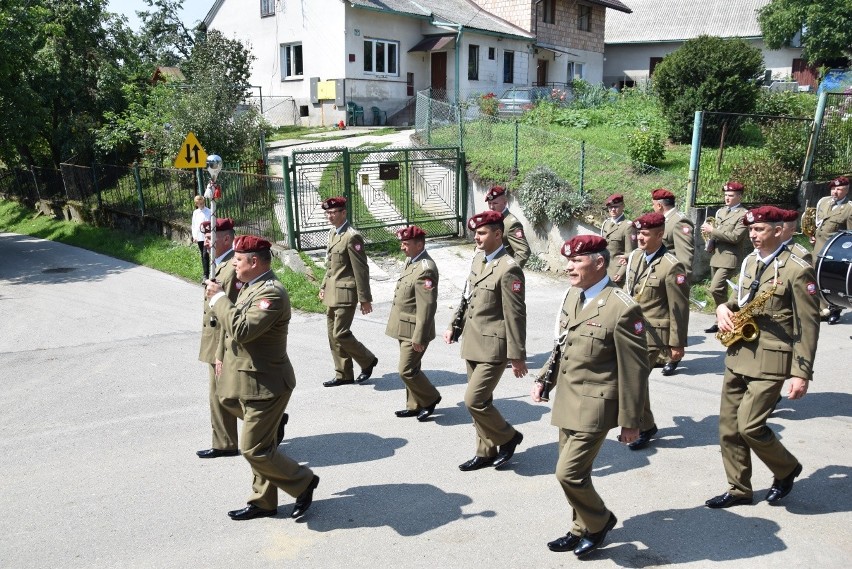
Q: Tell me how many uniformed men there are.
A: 14